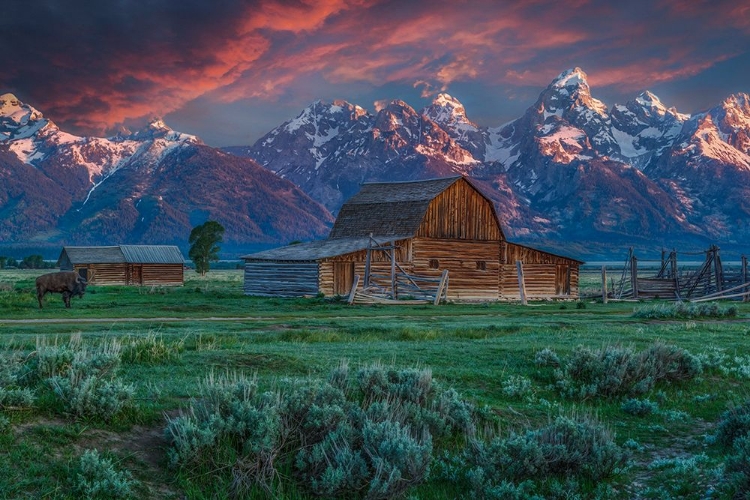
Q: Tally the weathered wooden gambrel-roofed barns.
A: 1